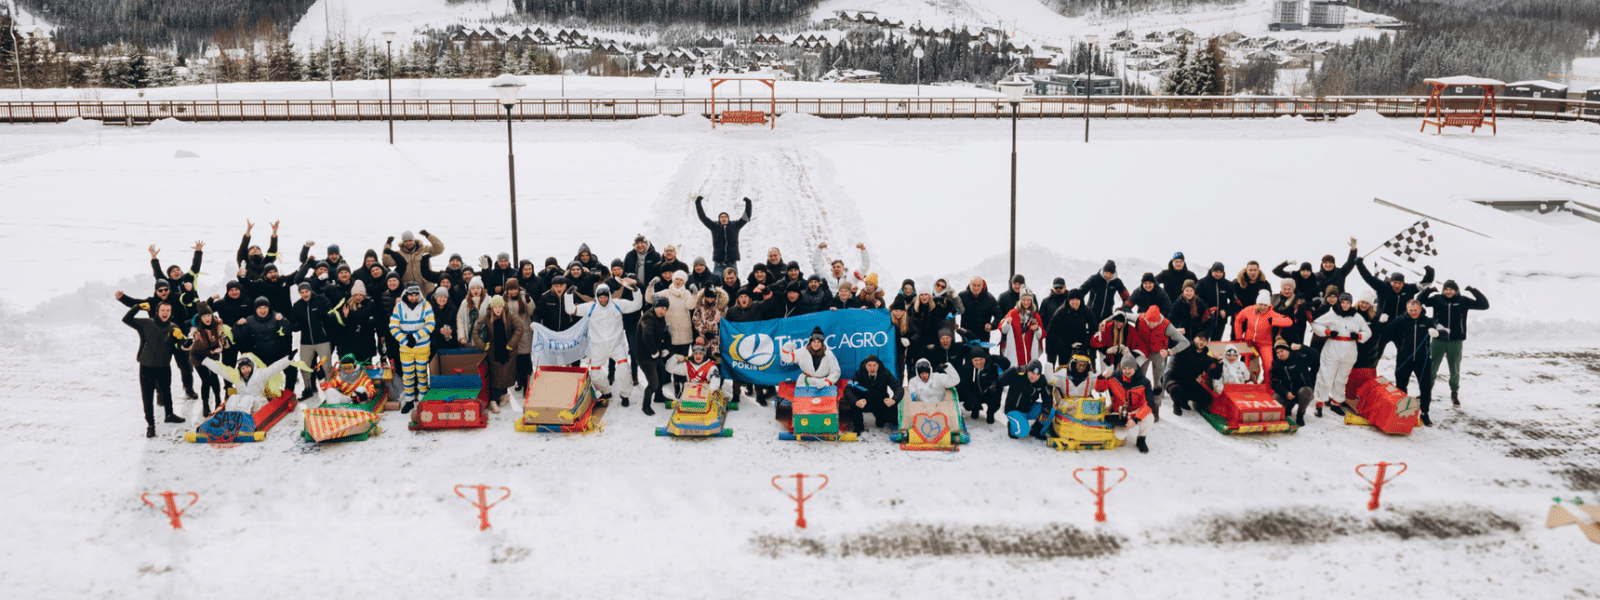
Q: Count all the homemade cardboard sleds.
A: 10